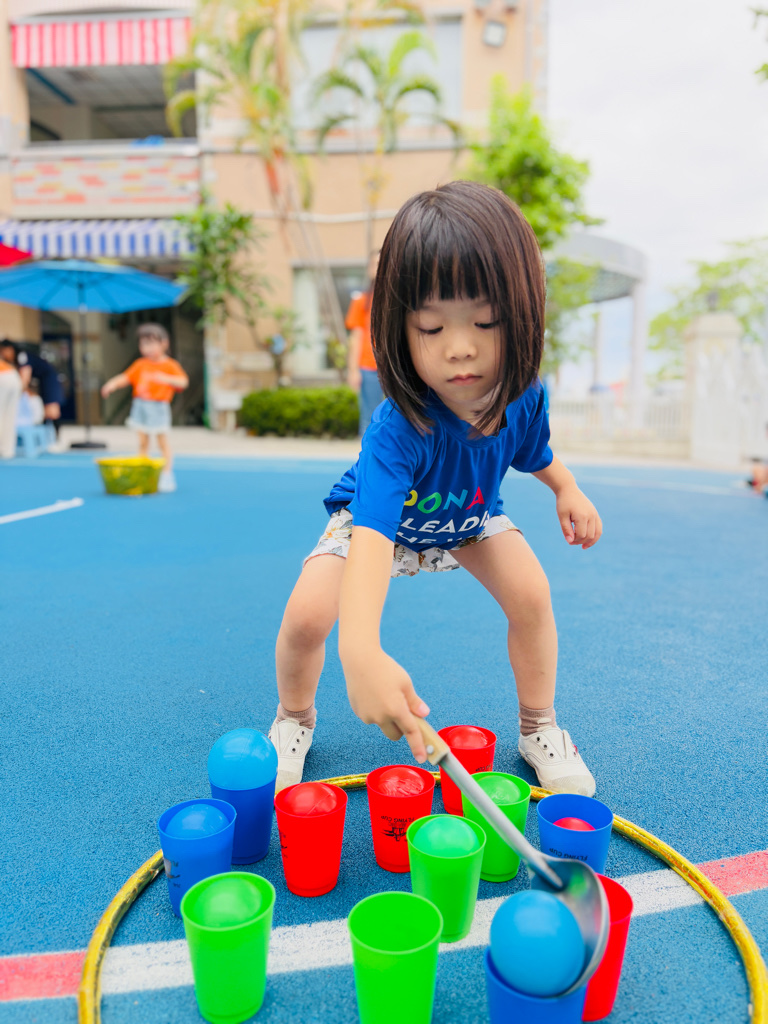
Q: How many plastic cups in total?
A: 12